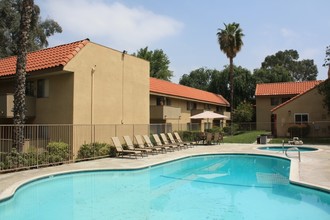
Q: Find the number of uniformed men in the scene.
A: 0